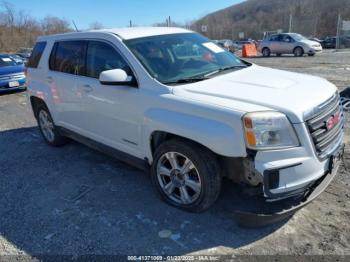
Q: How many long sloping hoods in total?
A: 1